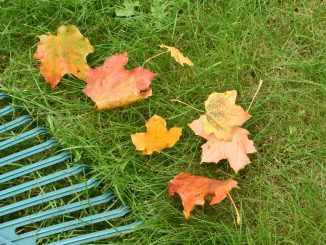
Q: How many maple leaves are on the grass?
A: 7